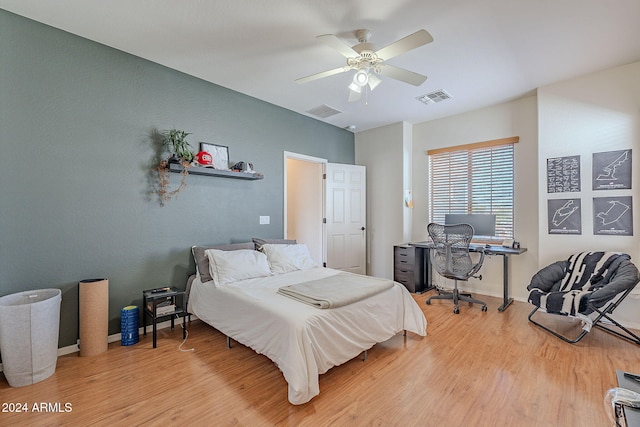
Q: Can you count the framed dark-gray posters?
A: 4